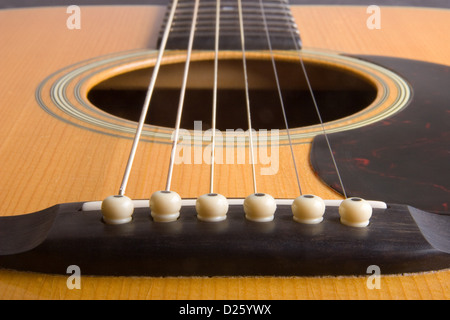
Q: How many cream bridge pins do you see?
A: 6